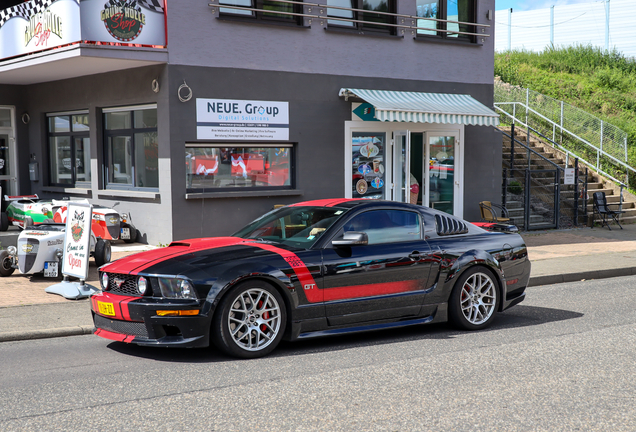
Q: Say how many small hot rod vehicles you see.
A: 3